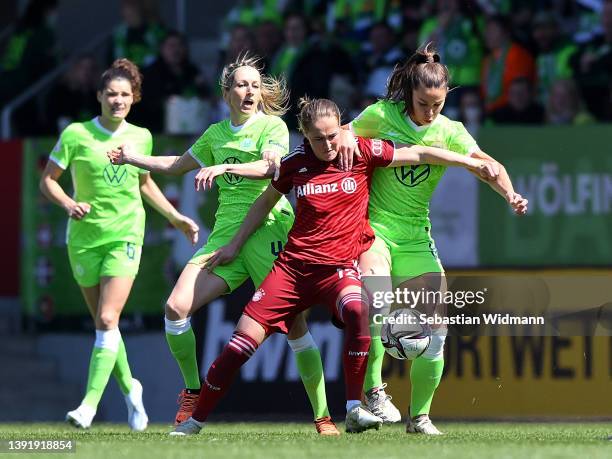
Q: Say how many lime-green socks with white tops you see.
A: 6